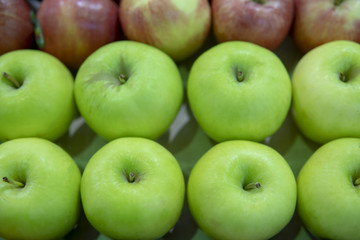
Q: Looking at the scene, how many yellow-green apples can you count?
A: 8